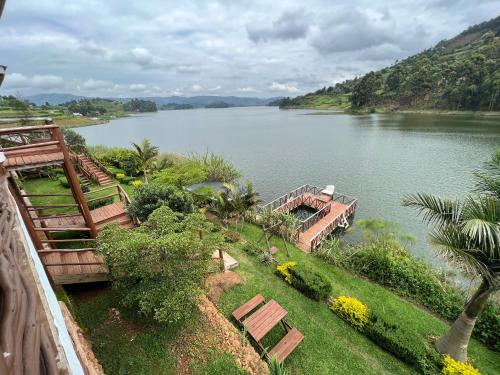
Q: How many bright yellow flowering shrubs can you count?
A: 5